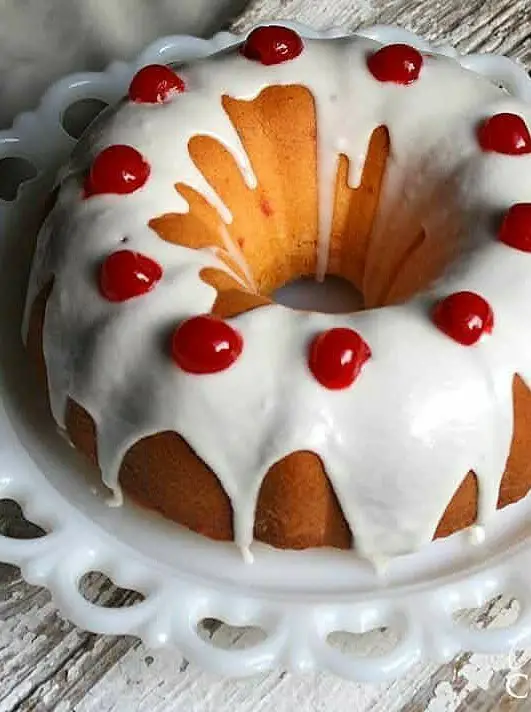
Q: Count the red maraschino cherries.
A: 10